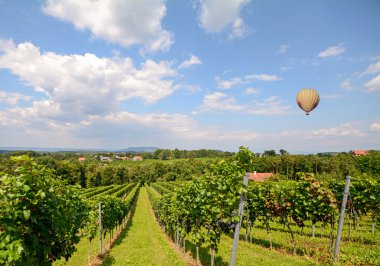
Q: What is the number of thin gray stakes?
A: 3